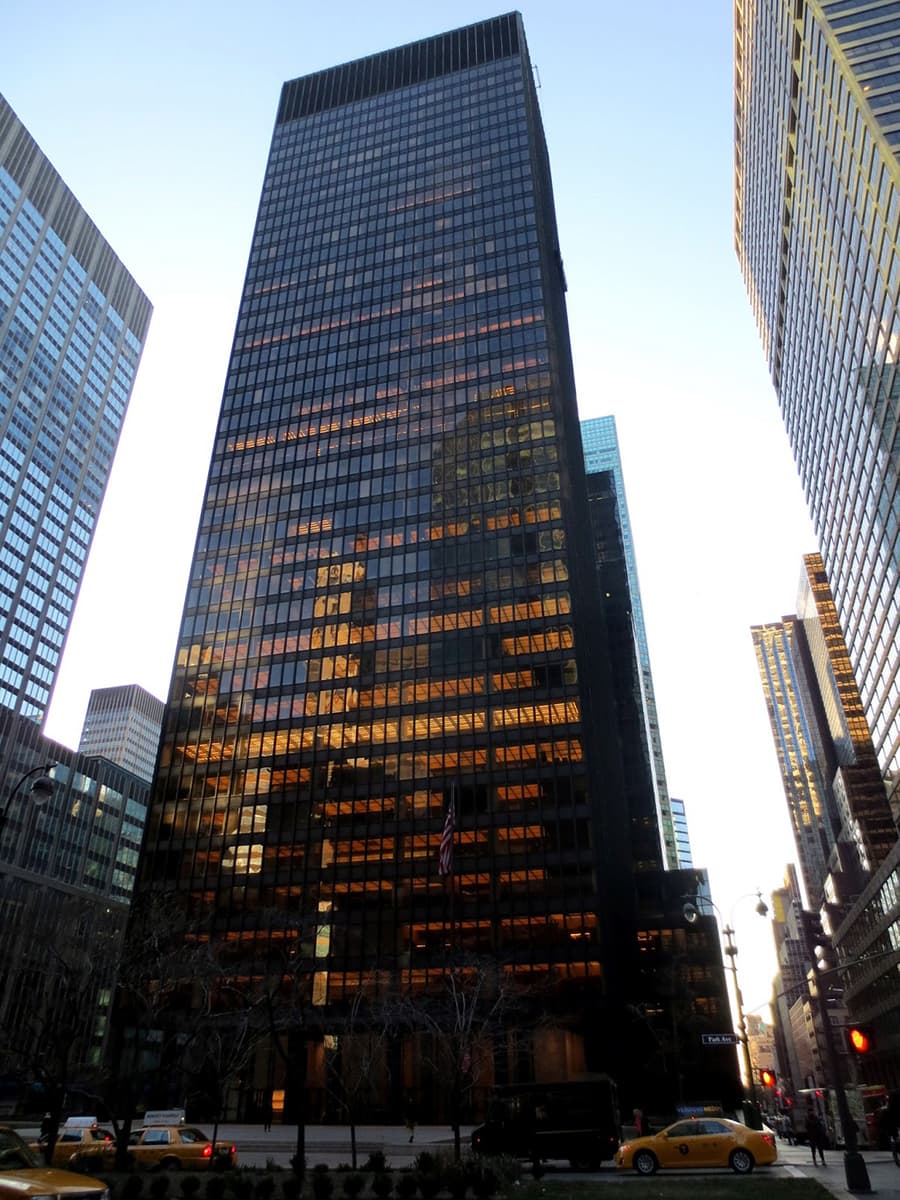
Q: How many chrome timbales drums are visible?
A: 0